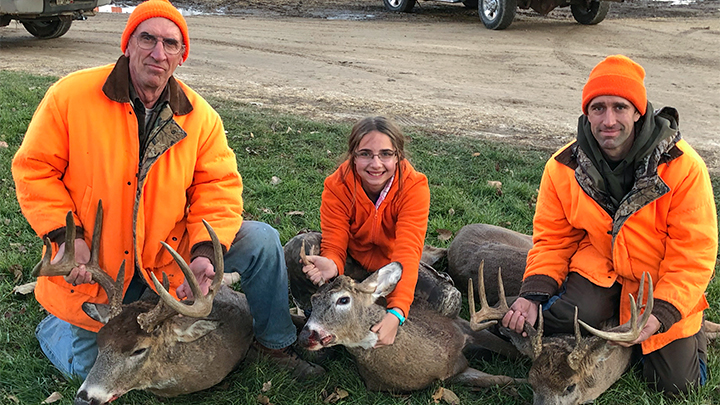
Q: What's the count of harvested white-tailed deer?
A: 3